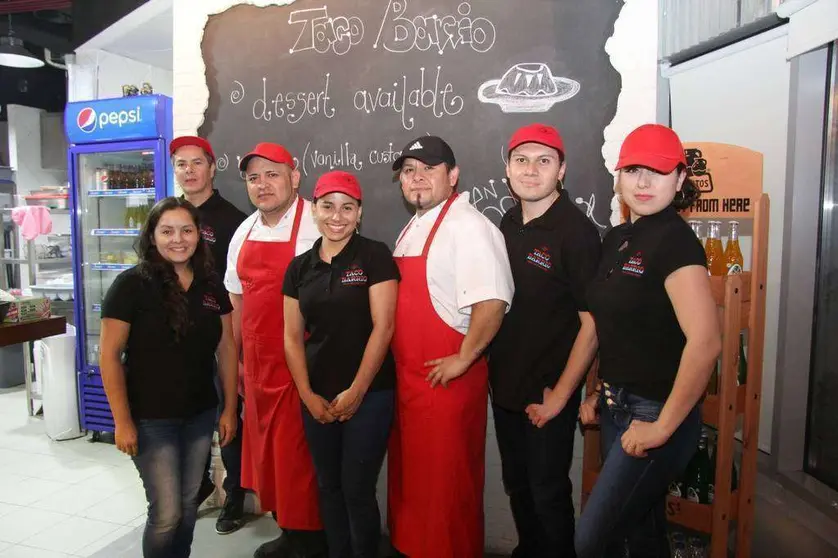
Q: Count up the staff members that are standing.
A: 7